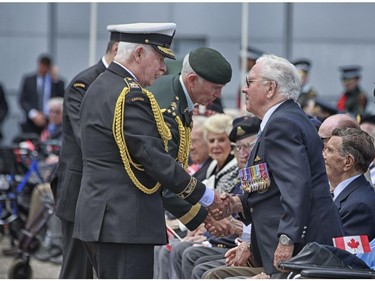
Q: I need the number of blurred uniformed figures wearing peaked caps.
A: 3